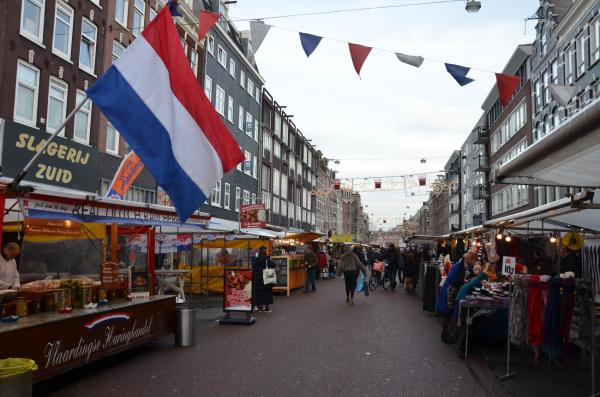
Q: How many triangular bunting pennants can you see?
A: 9